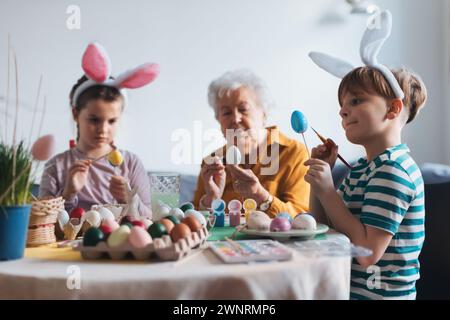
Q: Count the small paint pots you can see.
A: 3